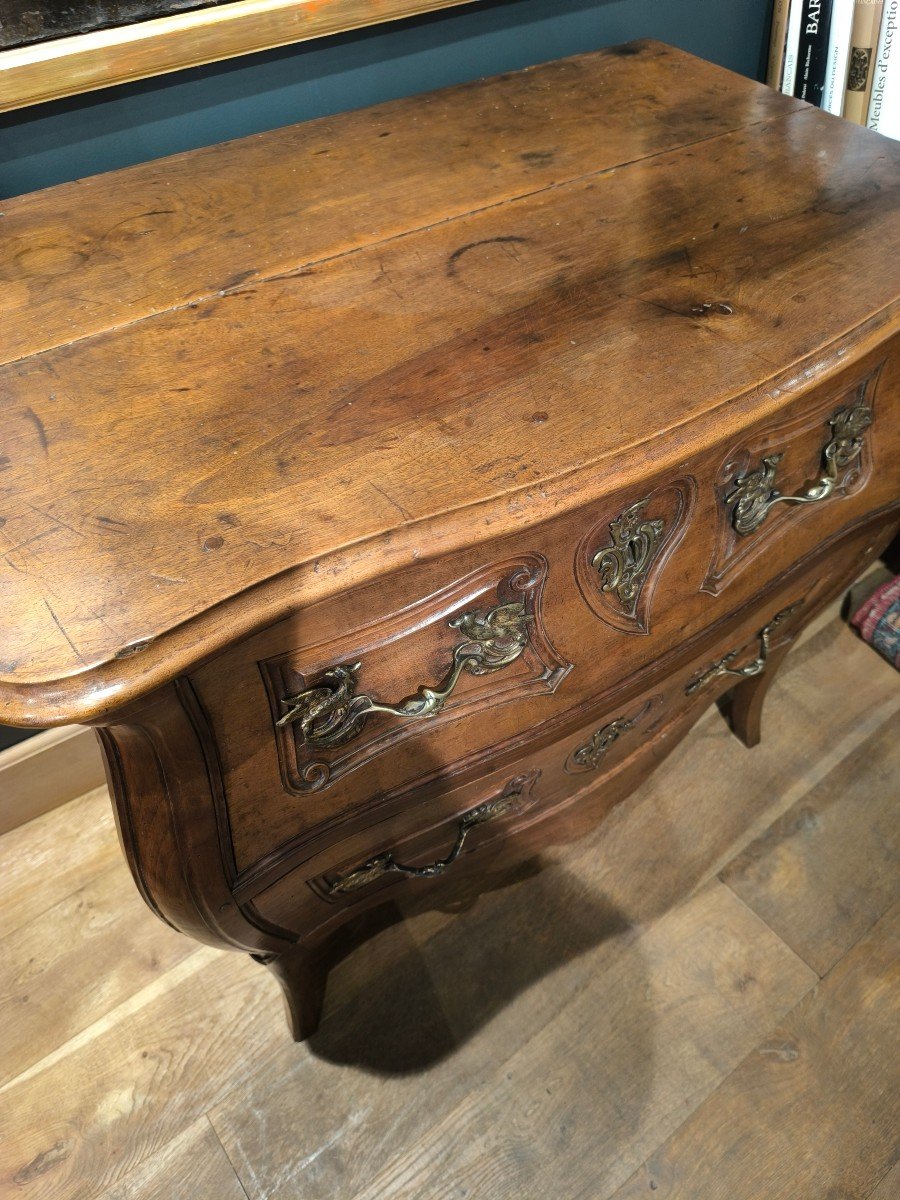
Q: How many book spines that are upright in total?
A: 6